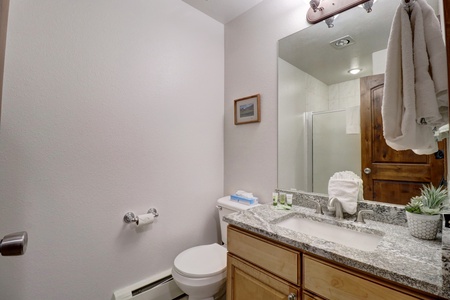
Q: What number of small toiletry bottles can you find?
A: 3